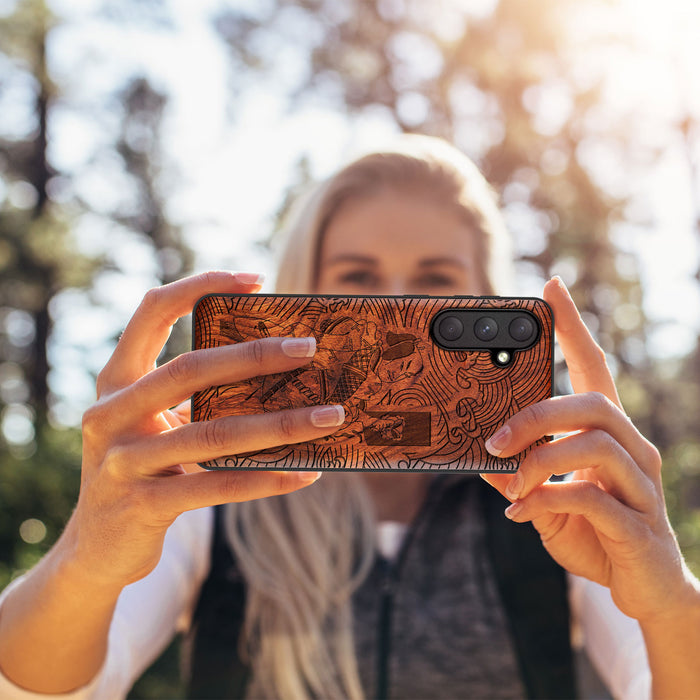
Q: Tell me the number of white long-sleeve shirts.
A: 1